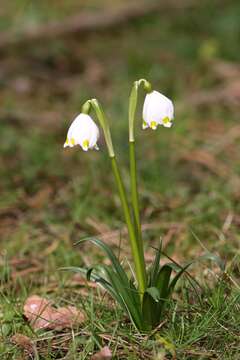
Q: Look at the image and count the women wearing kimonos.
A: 0